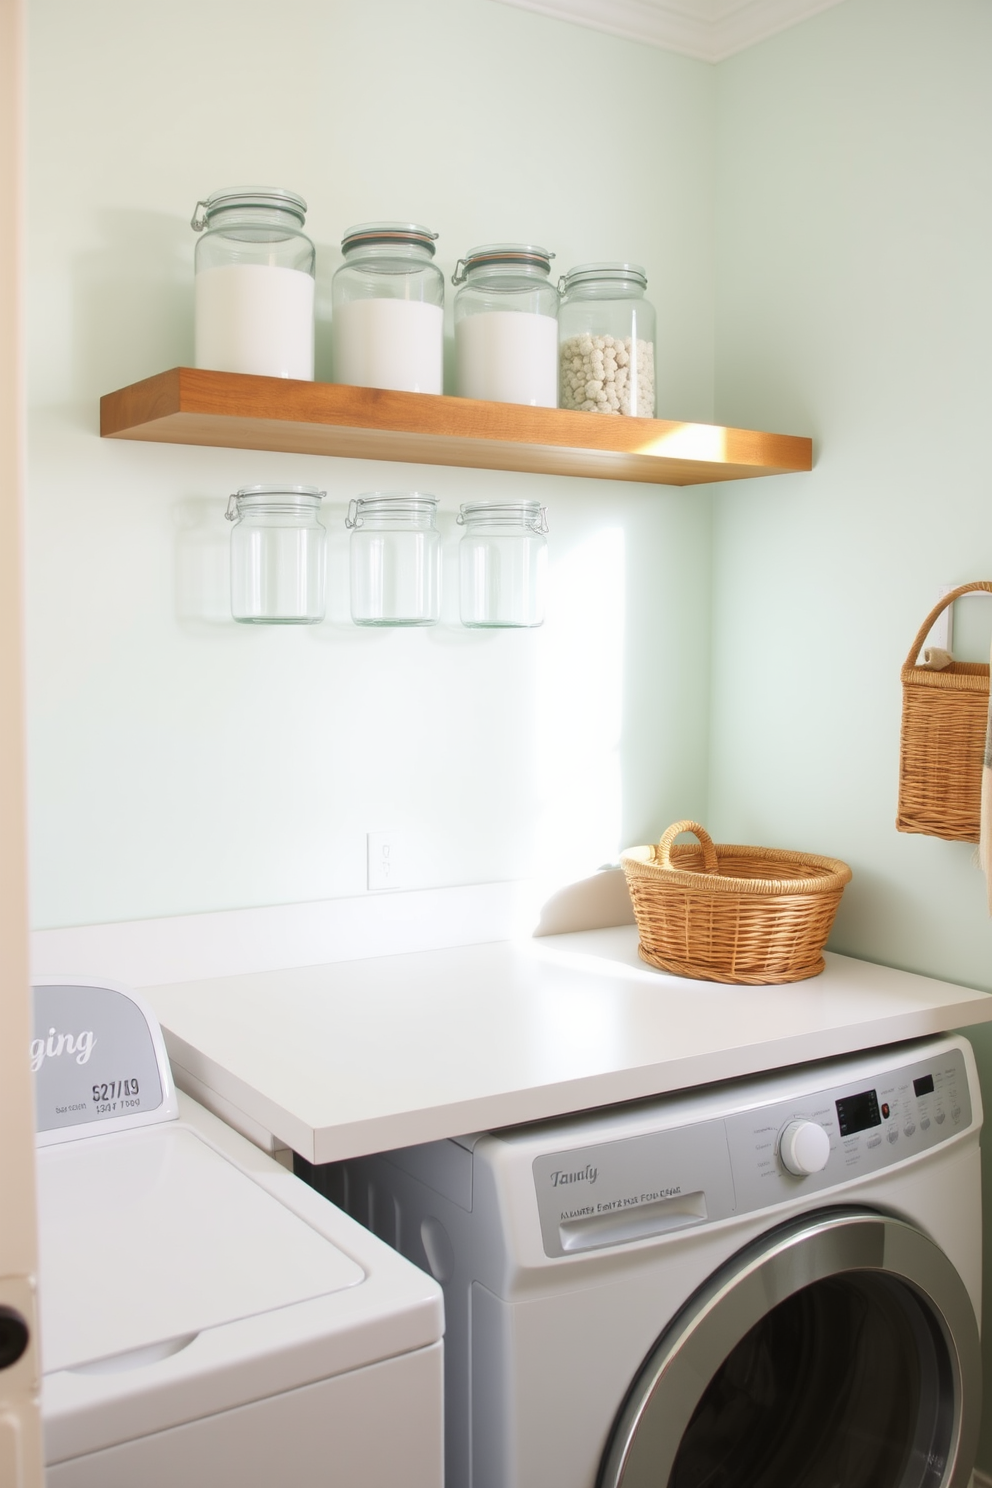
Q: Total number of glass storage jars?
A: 7